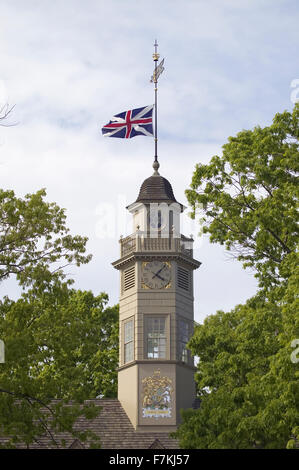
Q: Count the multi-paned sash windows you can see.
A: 3